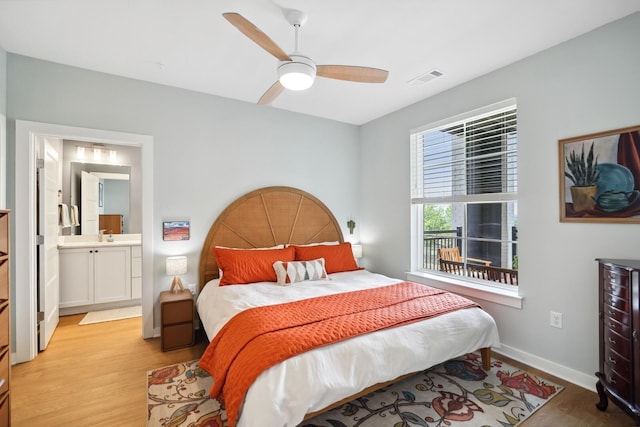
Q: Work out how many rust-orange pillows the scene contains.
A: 2